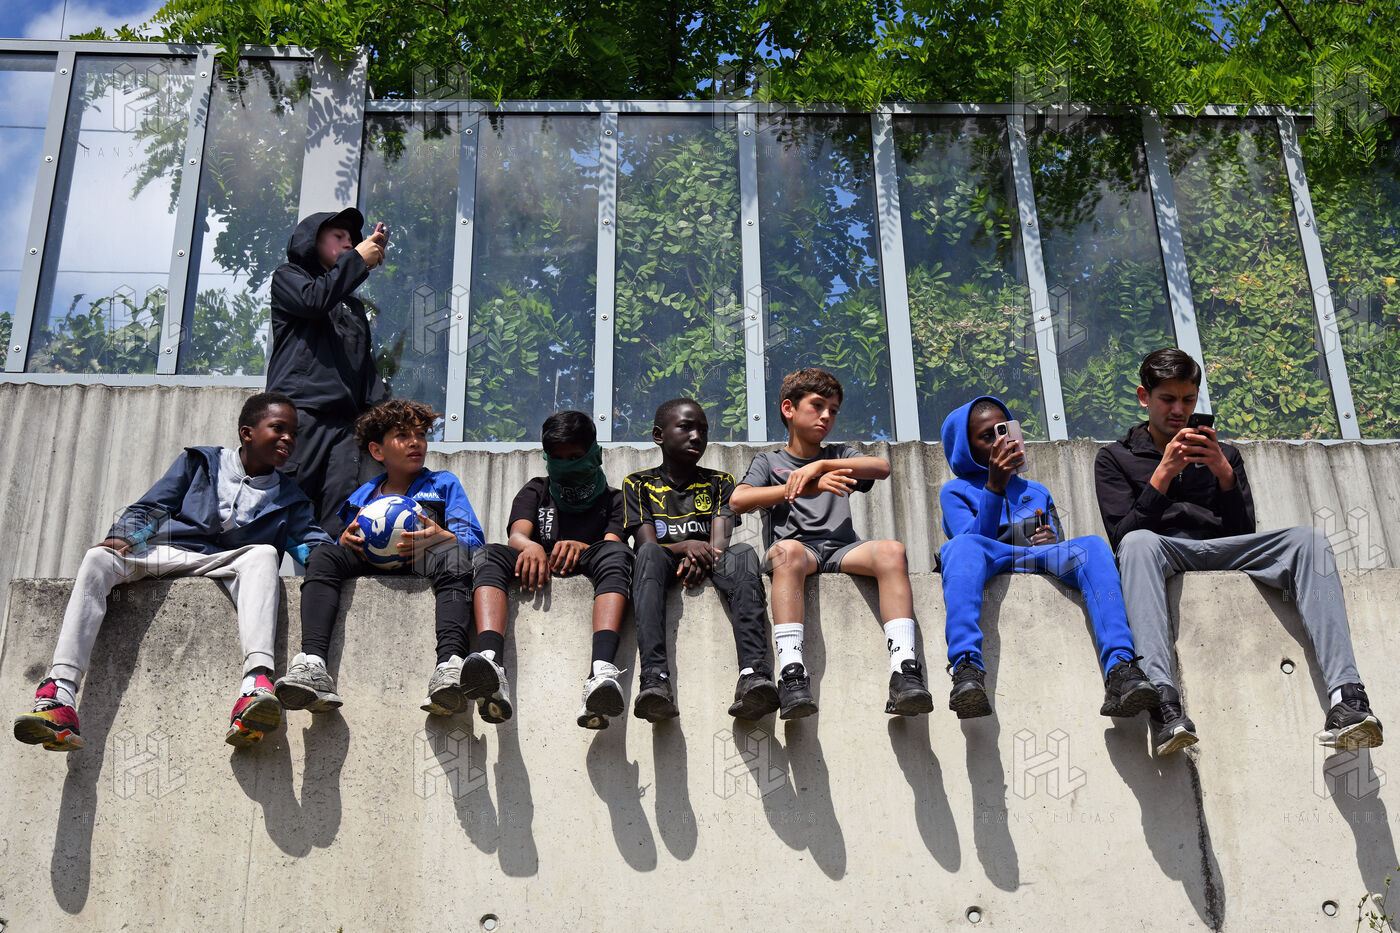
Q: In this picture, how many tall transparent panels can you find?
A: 11